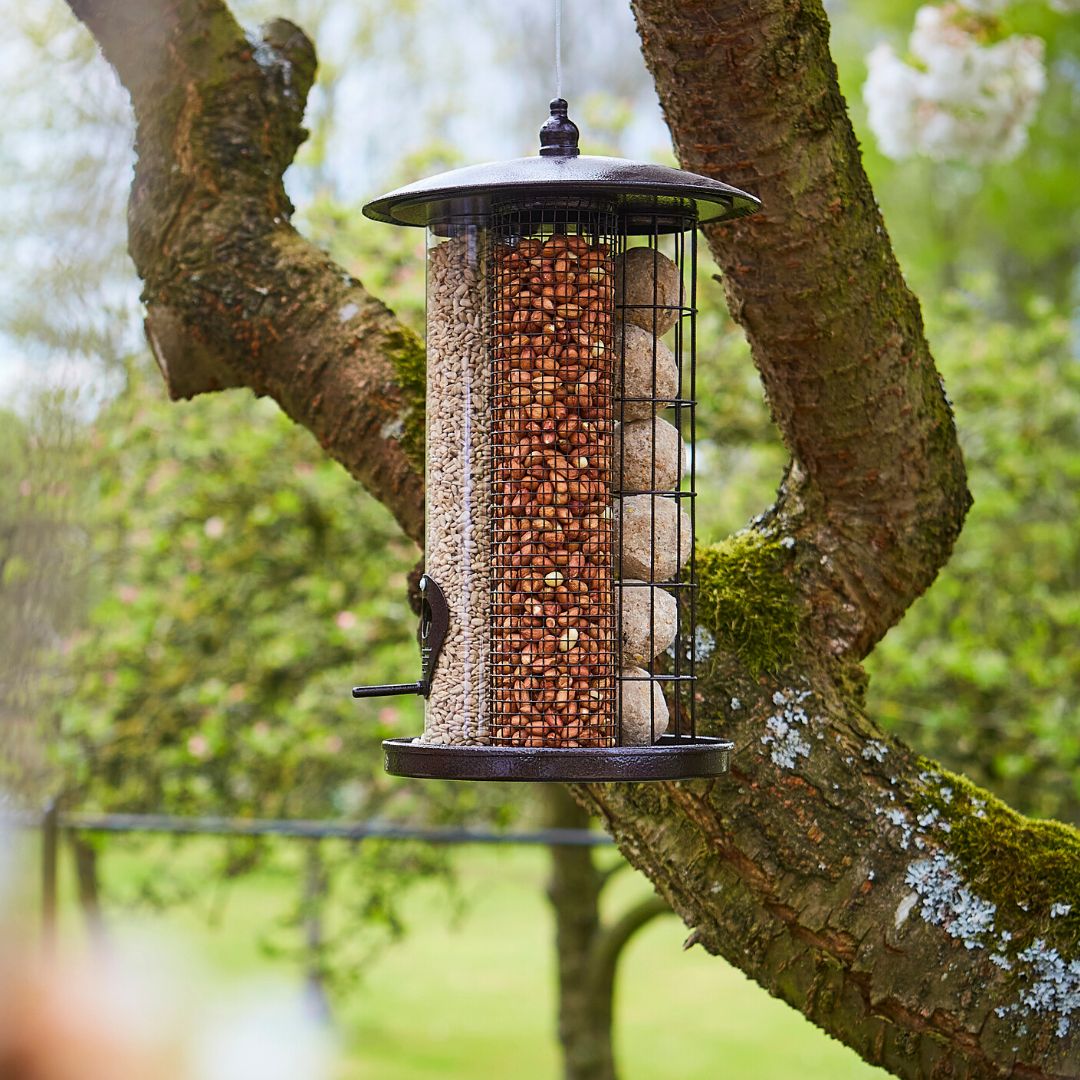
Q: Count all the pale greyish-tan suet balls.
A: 6